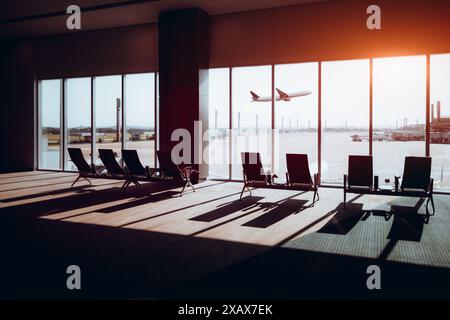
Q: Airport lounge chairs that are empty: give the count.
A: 8